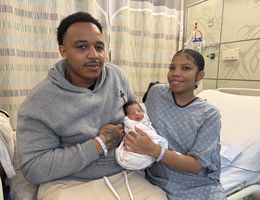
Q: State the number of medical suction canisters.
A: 1